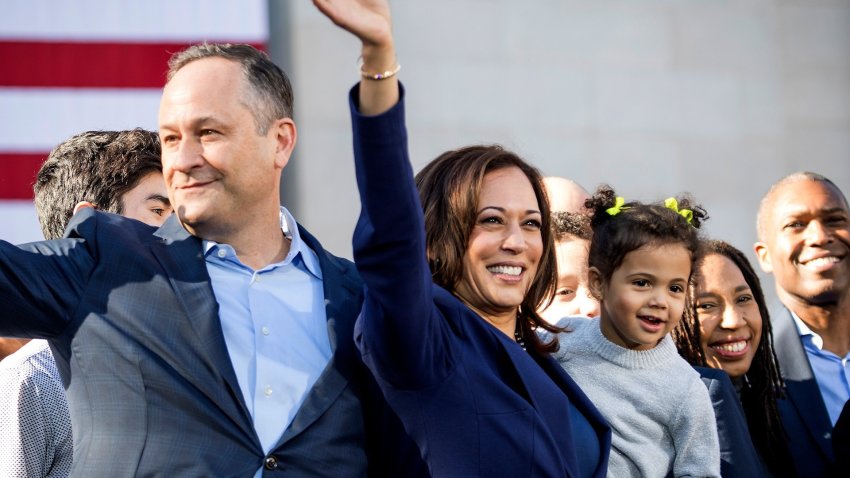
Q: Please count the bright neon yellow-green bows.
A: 2